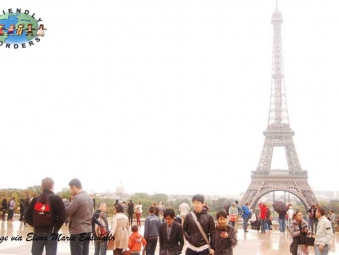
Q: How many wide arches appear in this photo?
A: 1